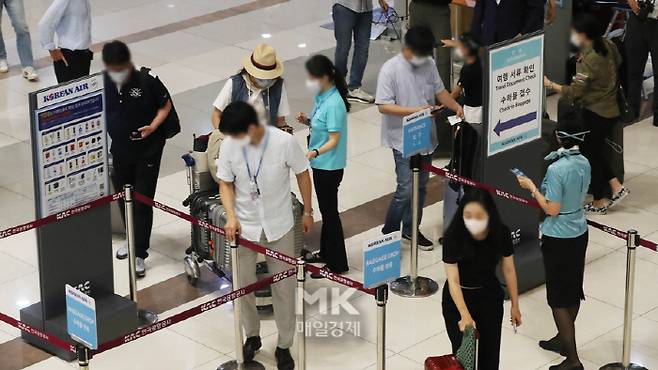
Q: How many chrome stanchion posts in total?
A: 7